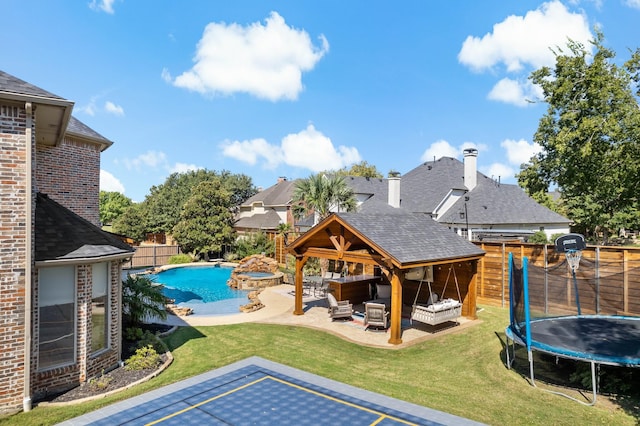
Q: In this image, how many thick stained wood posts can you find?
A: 3